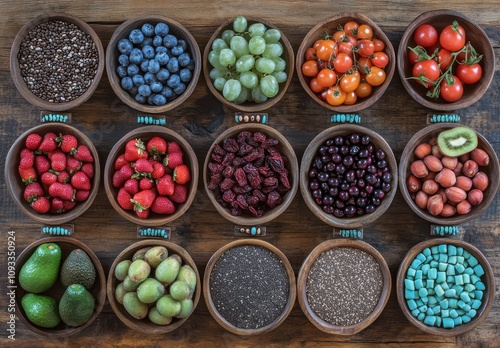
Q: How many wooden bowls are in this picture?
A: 15